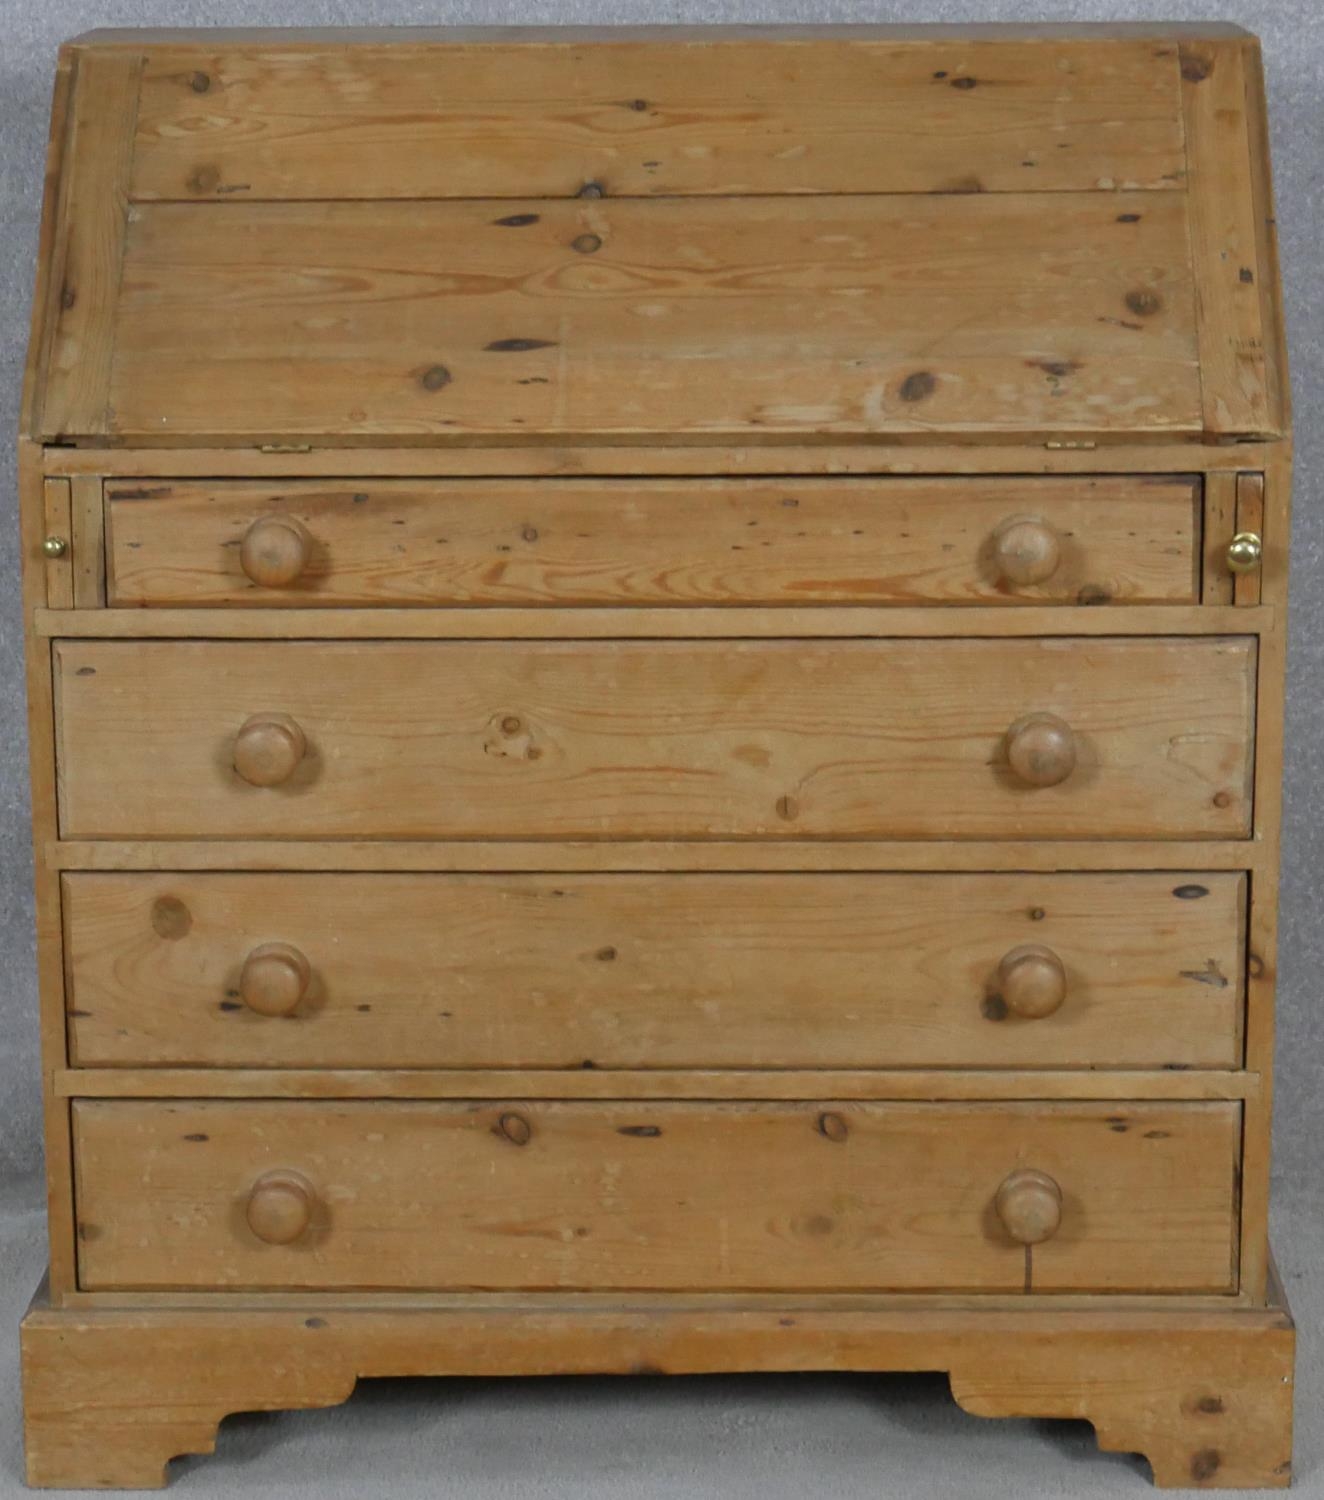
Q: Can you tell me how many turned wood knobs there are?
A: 8